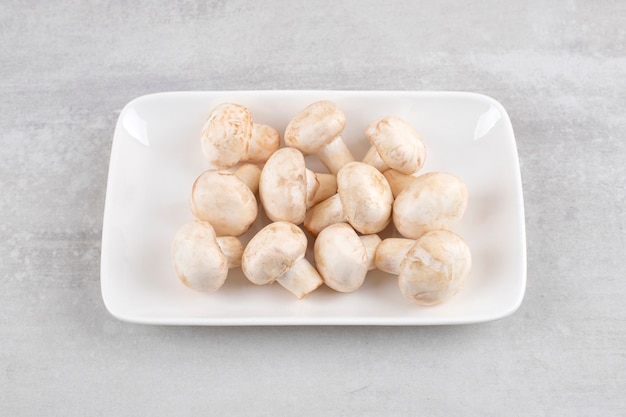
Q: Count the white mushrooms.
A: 11